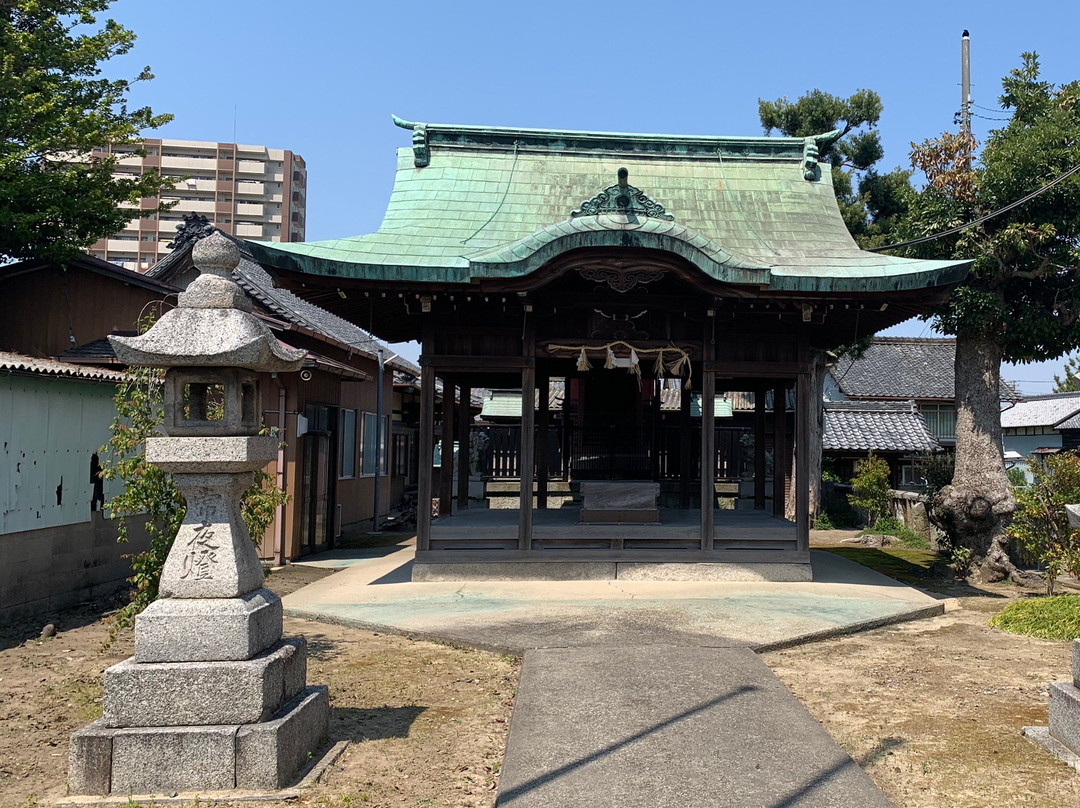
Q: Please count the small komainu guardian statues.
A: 2